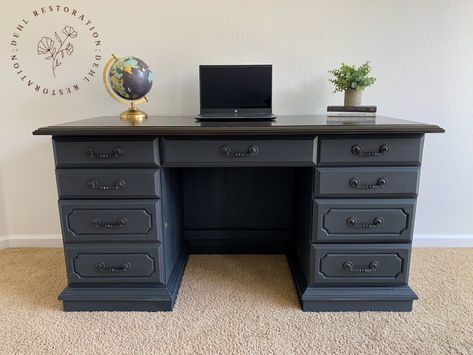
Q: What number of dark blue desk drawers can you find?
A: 9